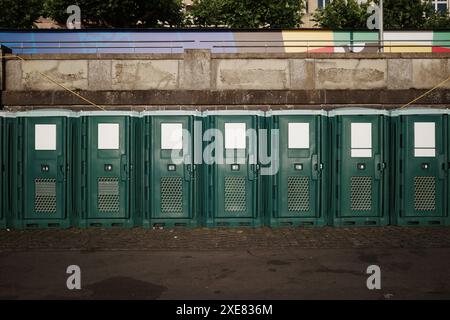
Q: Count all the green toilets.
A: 7